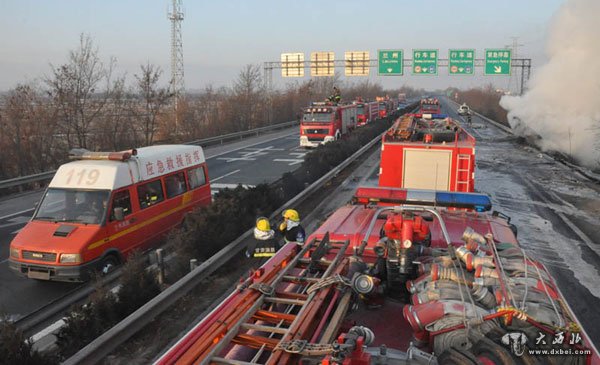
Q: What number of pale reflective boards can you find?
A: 3